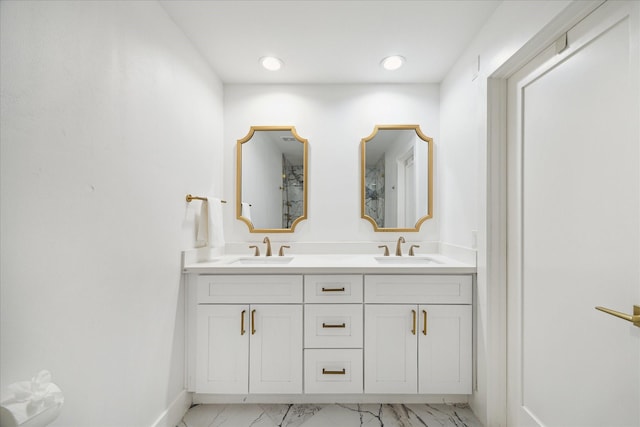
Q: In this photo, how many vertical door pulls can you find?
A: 4